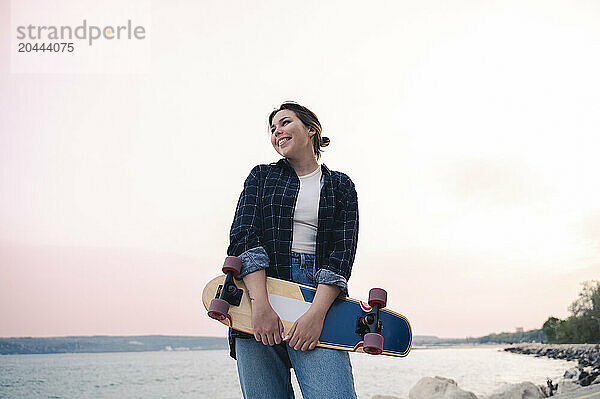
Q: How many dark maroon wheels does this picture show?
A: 4